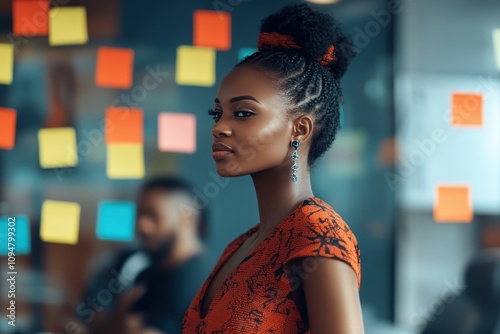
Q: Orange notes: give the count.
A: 7